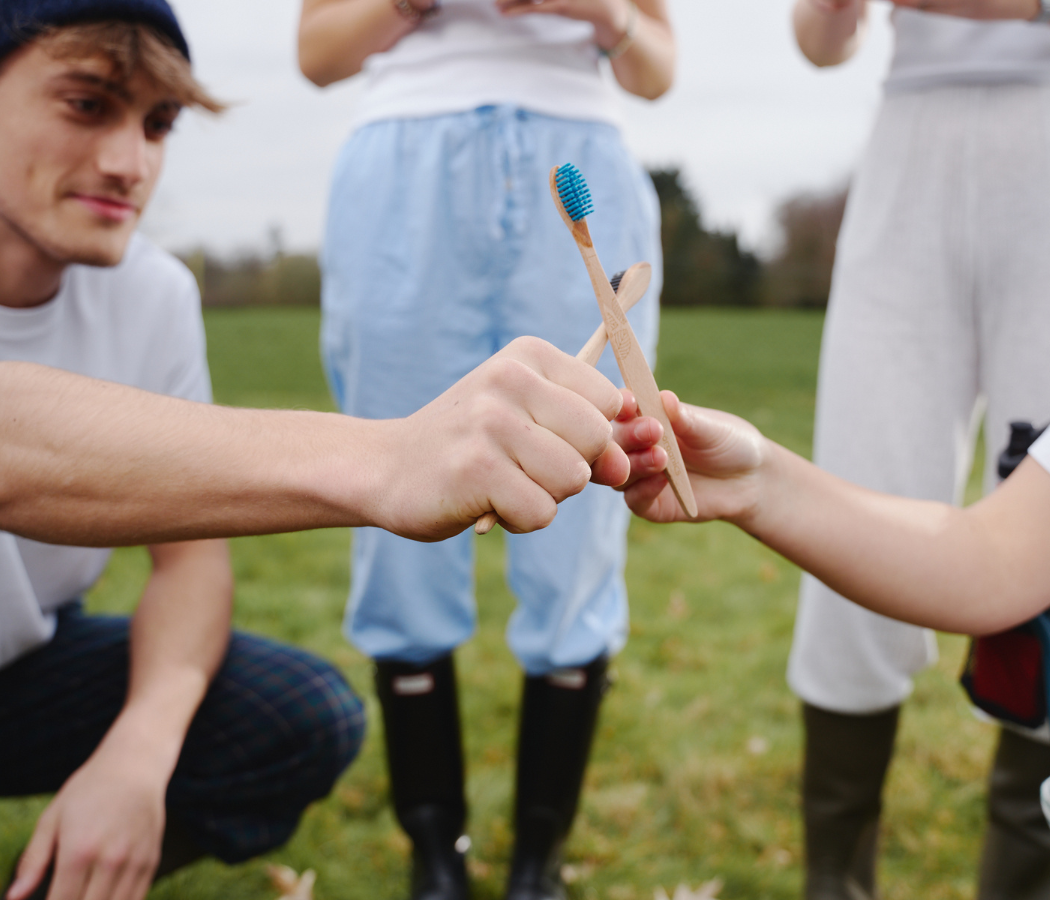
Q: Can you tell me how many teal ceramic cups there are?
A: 0